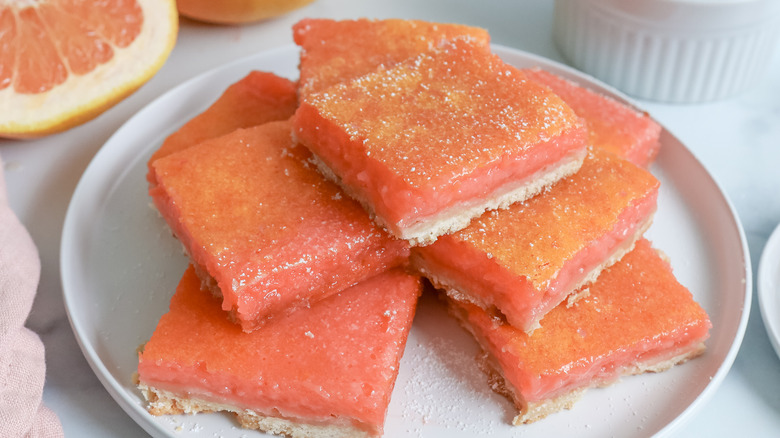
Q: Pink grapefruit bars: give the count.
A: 8